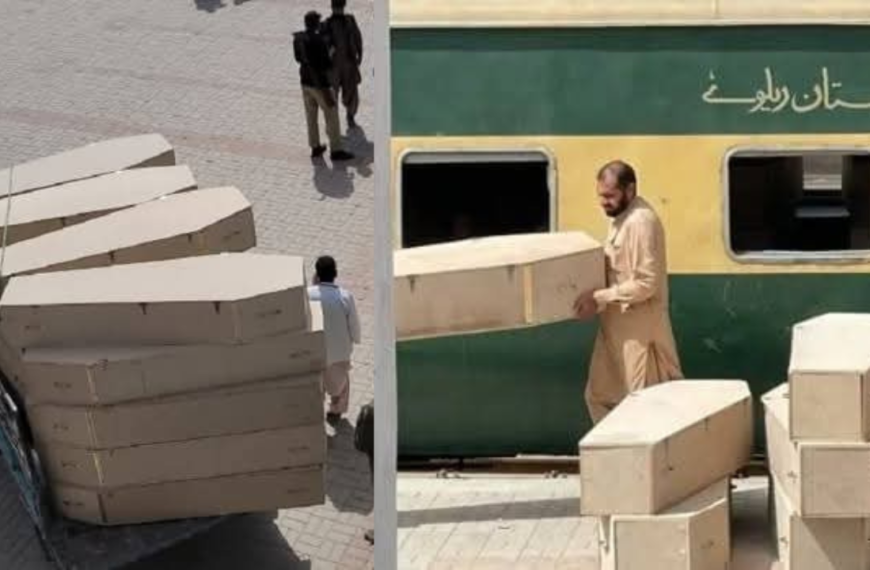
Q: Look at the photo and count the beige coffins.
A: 14